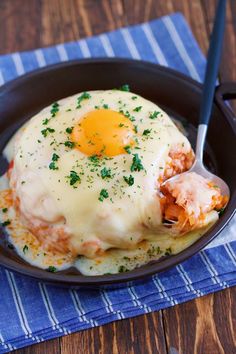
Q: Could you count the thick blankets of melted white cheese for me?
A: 1